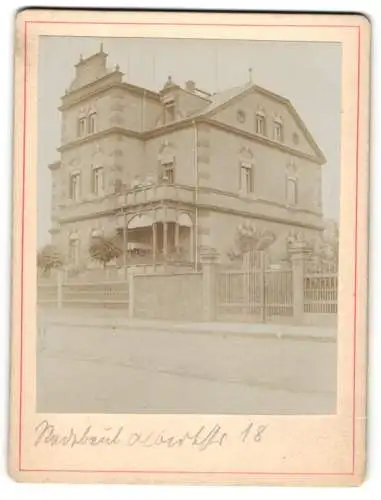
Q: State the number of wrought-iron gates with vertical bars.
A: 1